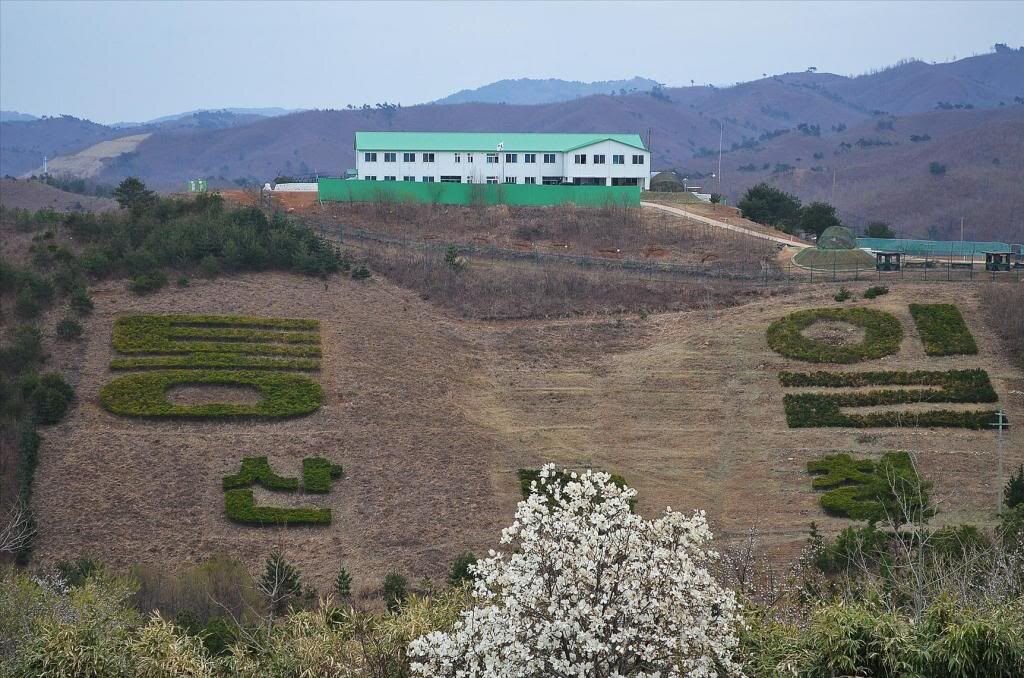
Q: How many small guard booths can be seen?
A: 2